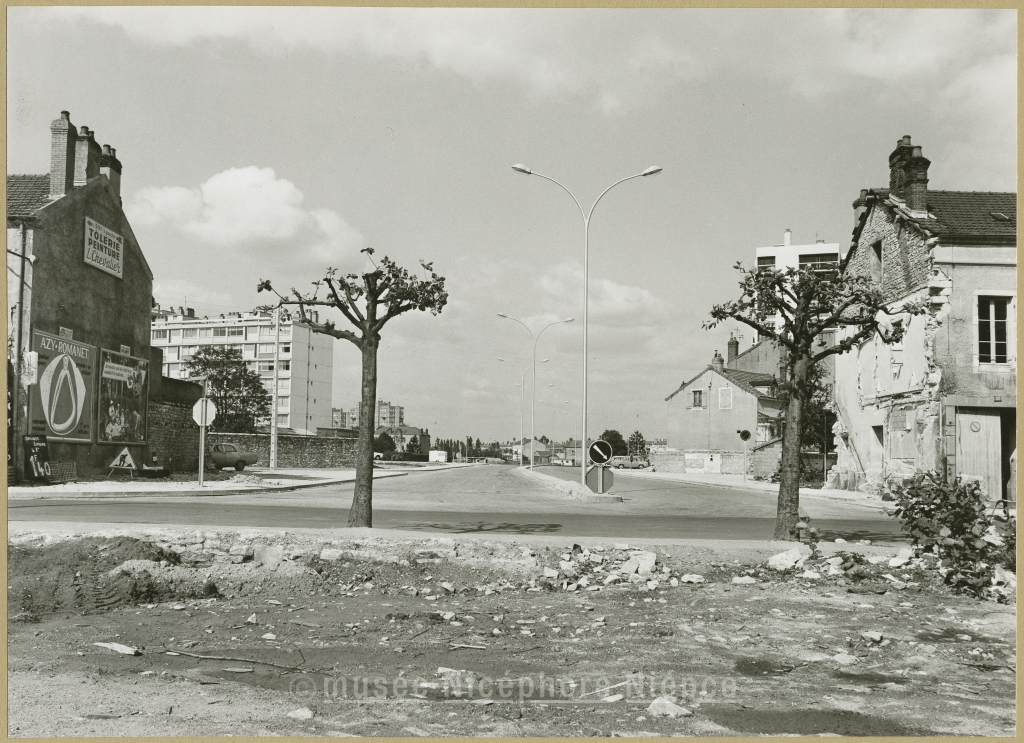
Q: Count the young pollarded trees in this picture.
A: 2